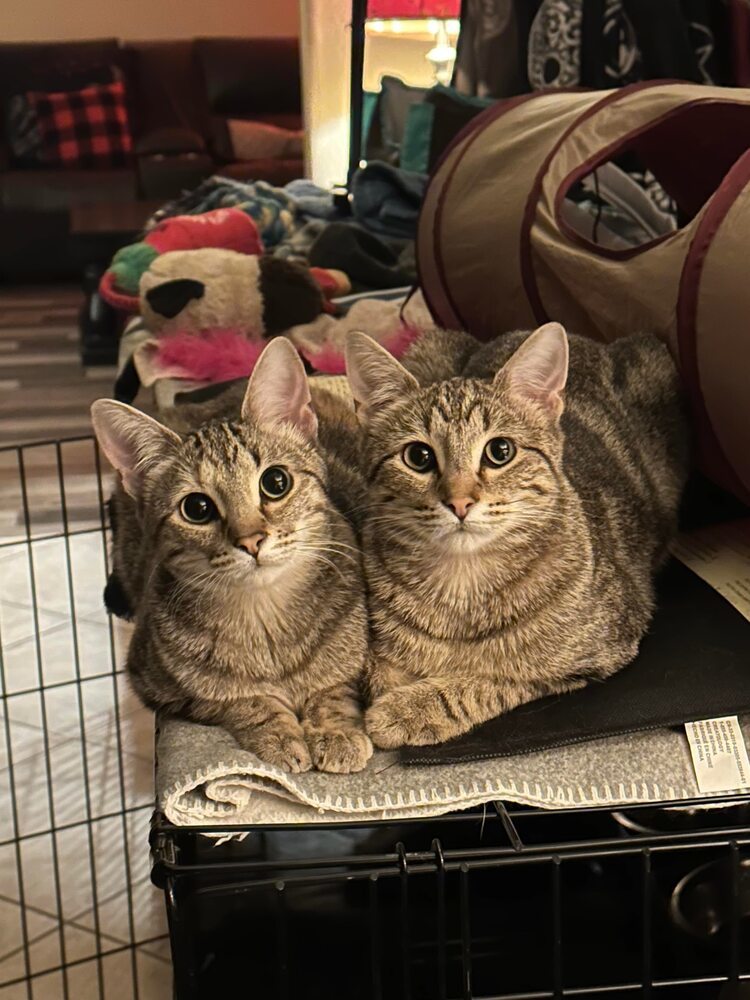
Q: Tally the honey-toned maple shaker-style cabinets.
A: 0